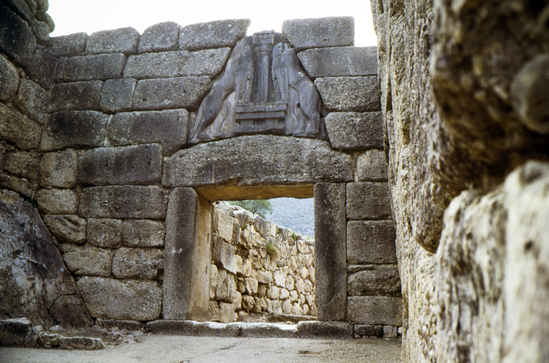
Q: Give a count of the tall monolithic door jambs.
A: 2